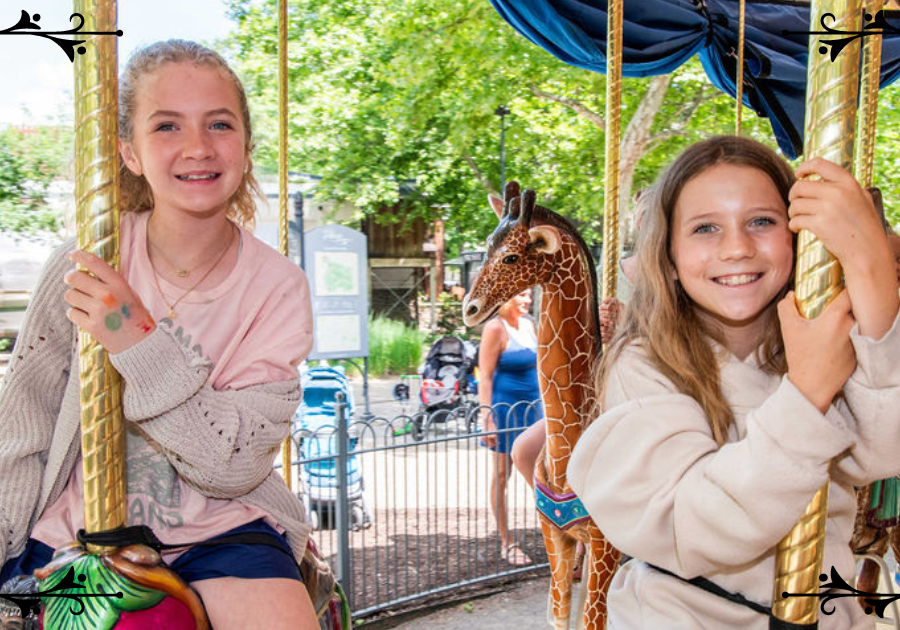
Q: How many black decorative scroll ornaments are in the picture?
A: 4